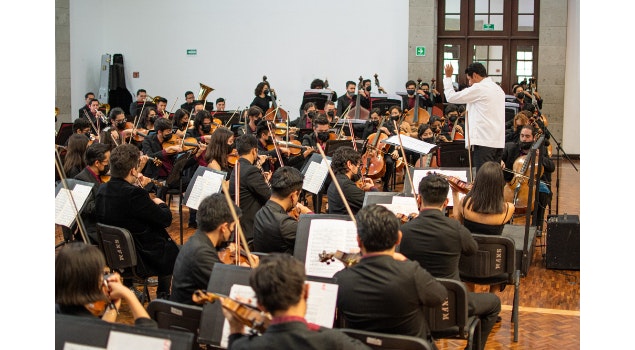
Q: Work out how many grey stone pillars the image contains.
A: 3